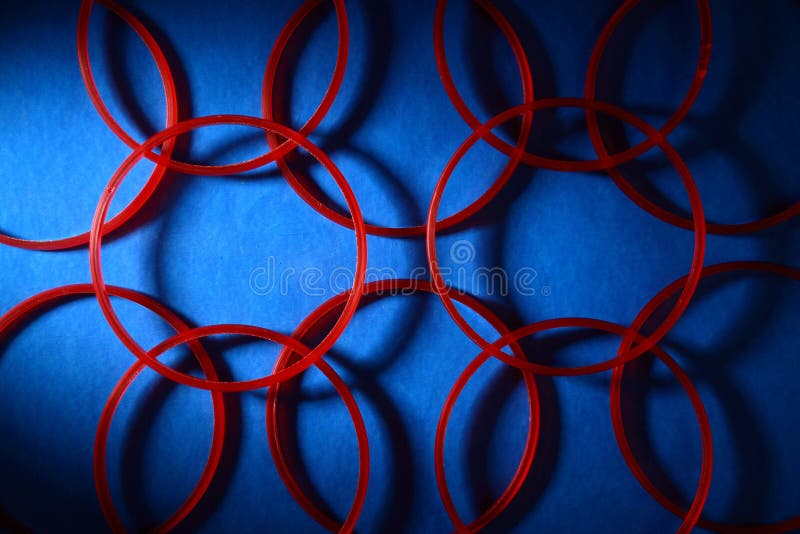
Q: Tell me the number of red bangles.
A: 12